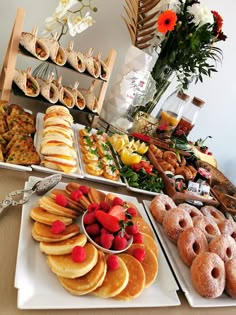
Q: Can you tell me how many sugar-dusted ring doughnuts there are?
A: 10